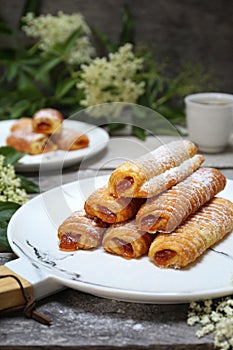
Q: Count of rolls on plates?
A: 10